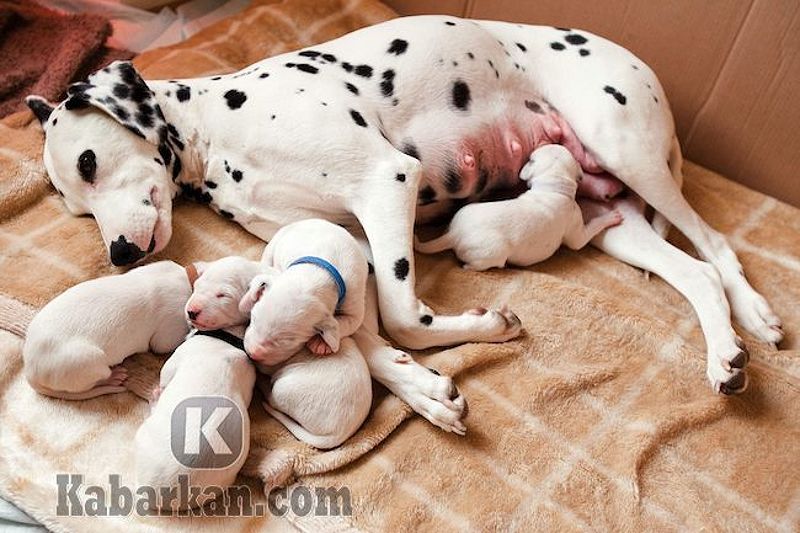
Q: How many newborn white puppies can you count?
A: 5